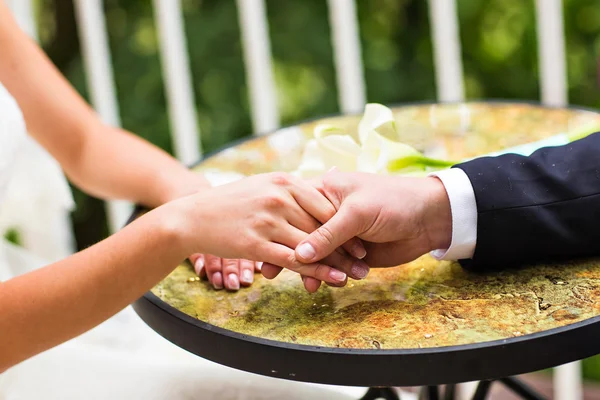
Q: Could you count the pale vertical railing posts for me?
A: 7